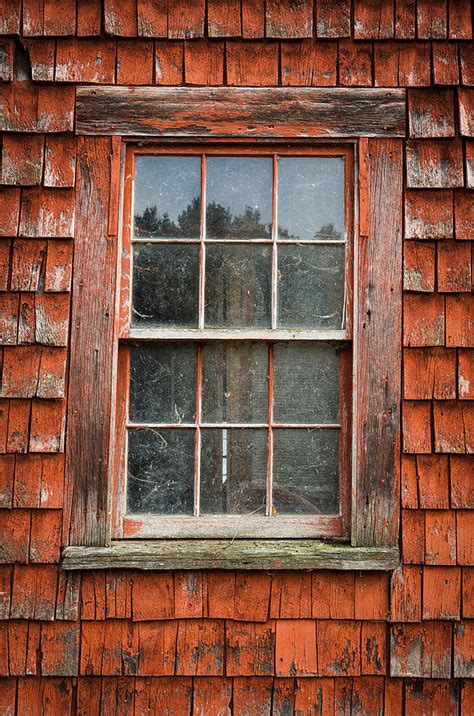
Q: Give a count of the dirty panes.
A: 12